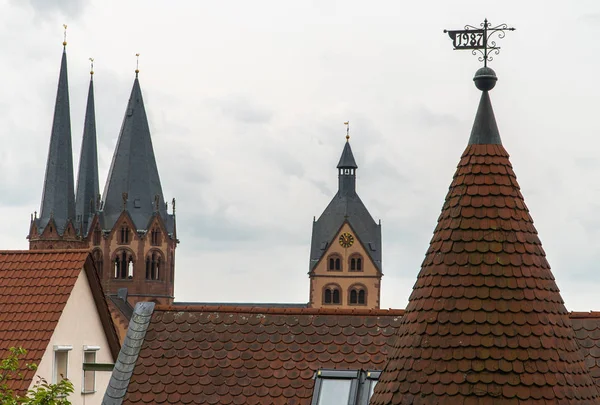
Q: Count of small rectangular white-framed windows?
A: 2